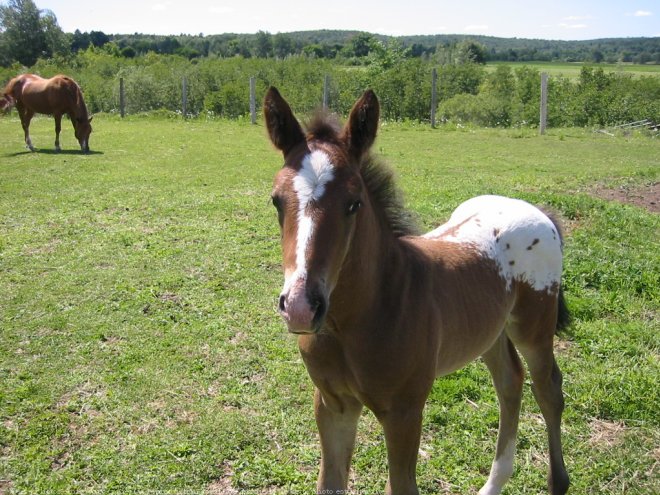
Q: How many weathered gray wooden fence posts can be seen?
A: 6